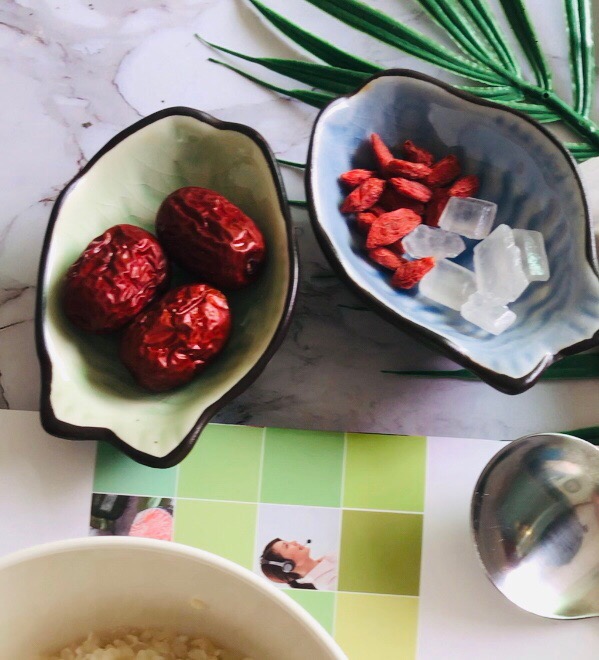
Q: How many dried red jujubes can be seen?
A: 3